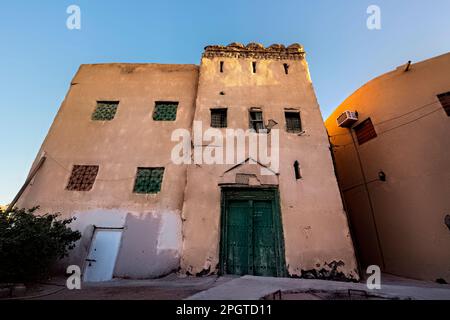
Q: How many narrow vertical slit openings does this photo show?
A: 4